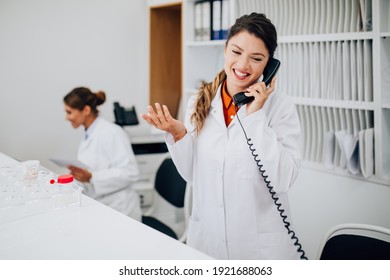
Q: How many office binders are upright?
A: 4